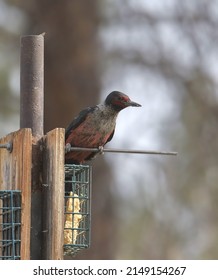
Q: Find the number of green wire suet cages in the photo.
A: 2